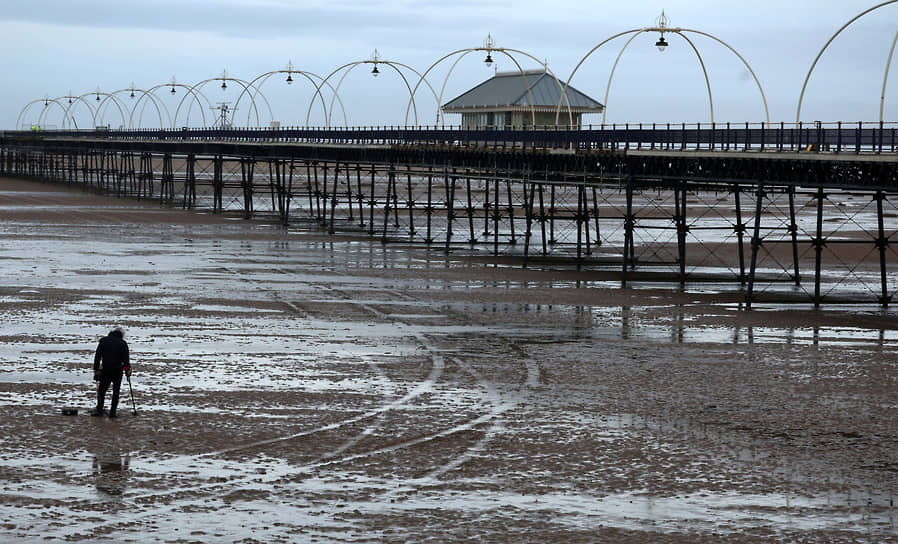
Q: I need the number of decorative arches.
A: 11